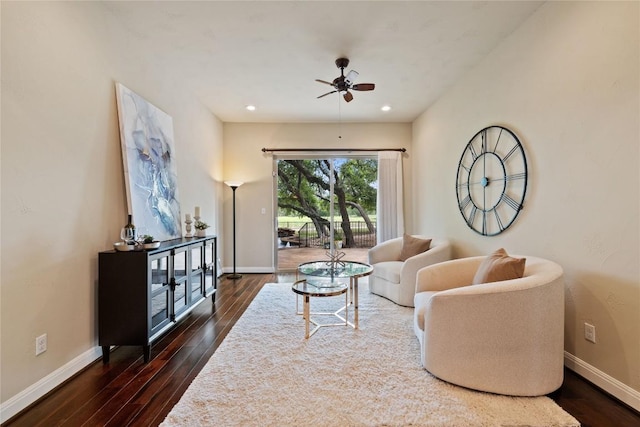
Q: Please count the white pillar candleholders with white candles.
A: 2